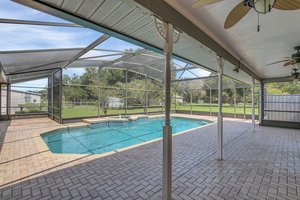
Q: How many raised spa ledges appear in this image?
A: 1